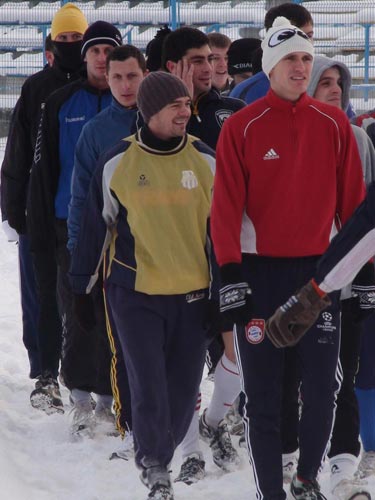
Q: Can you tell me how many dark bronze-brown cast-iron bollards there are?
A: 0